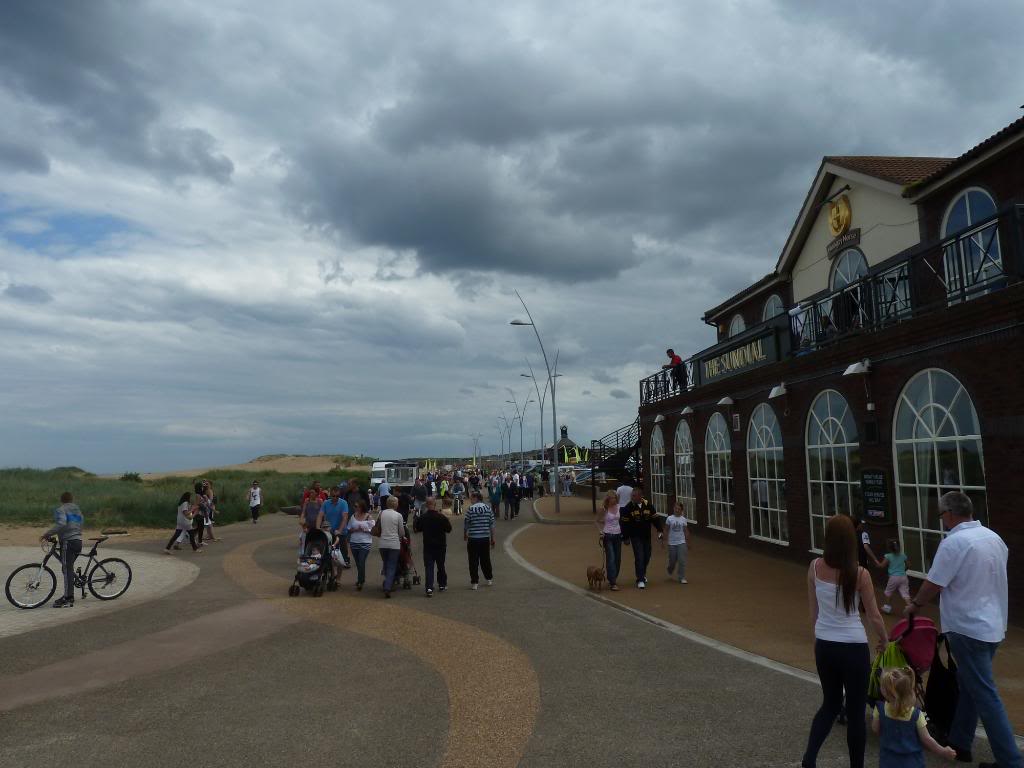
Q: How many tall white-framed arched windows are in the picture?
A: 6